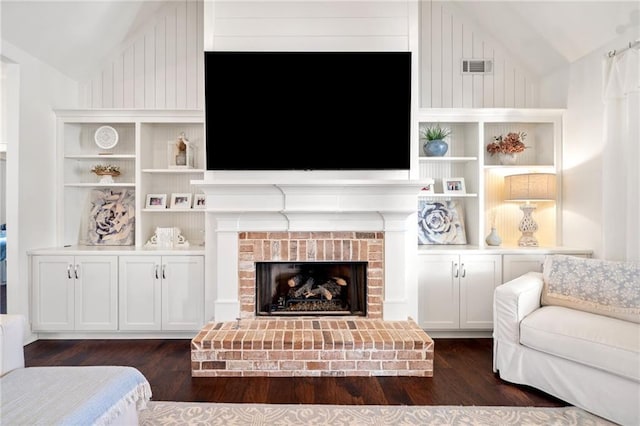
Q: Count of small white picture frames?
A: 5